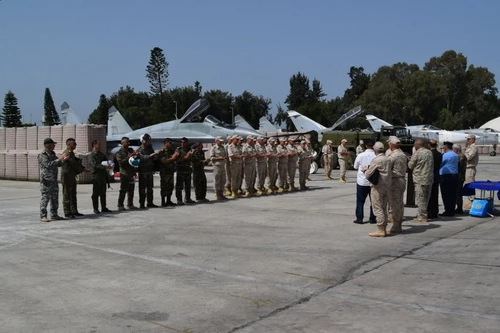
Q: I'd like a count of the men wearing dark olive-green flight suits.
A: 7